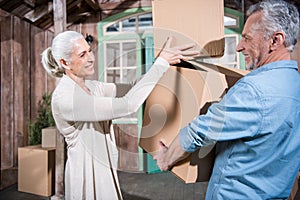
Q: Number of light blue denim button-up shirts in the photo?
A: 1